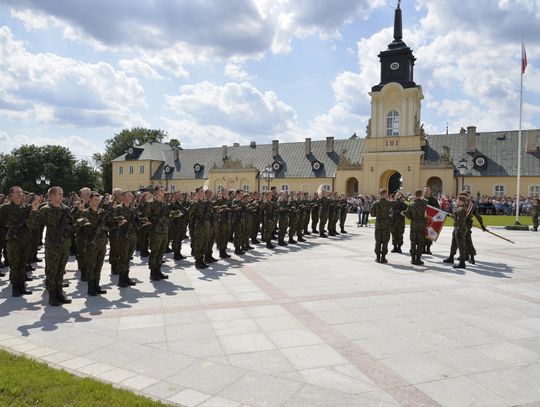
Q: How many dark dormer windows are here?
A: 6